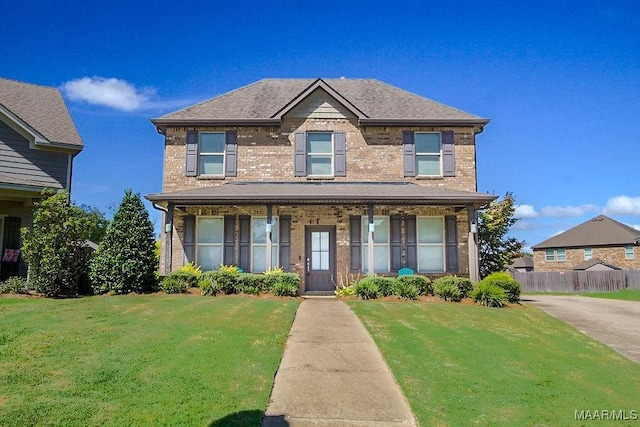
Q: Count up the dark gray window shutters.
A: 14